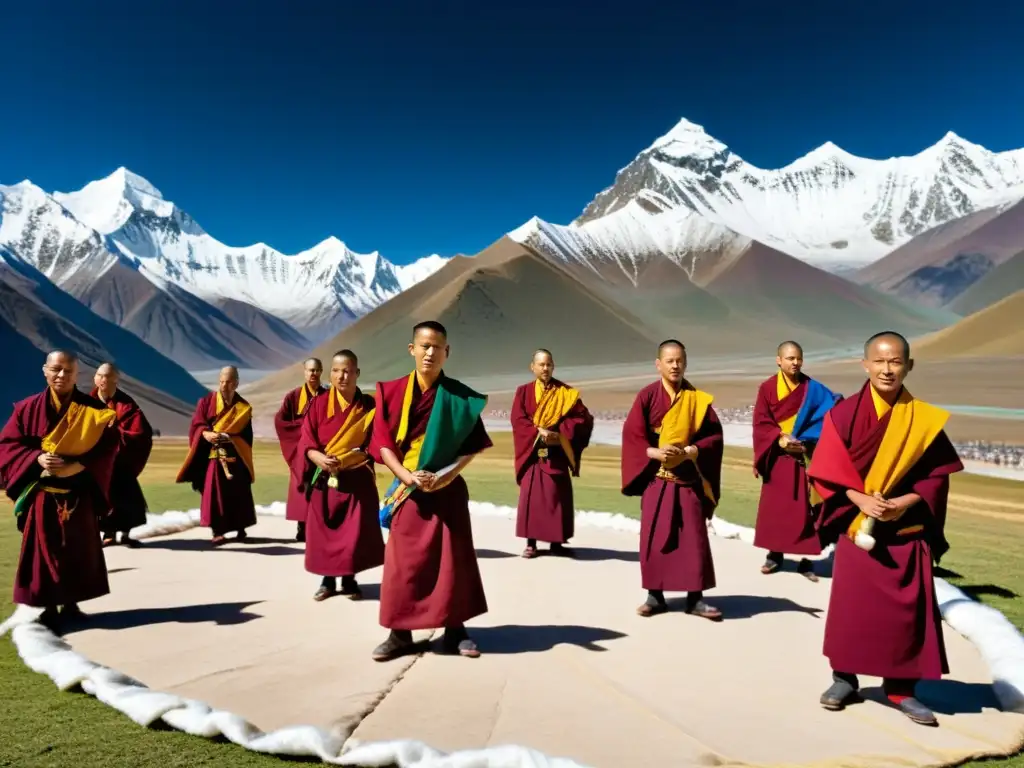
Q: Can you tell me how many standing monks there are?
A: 10